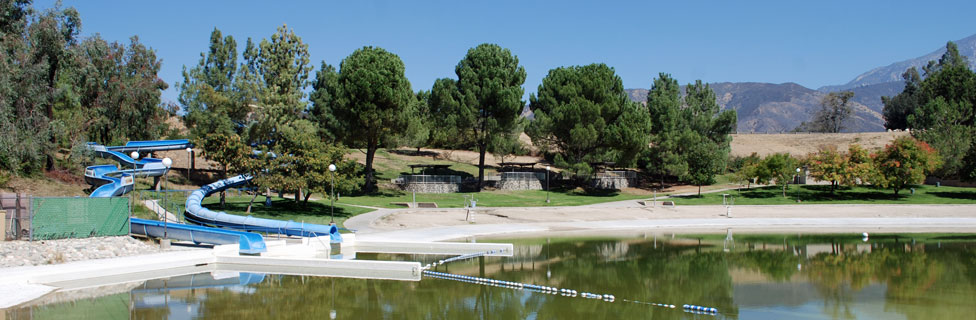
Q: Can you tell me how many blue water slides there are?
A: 2